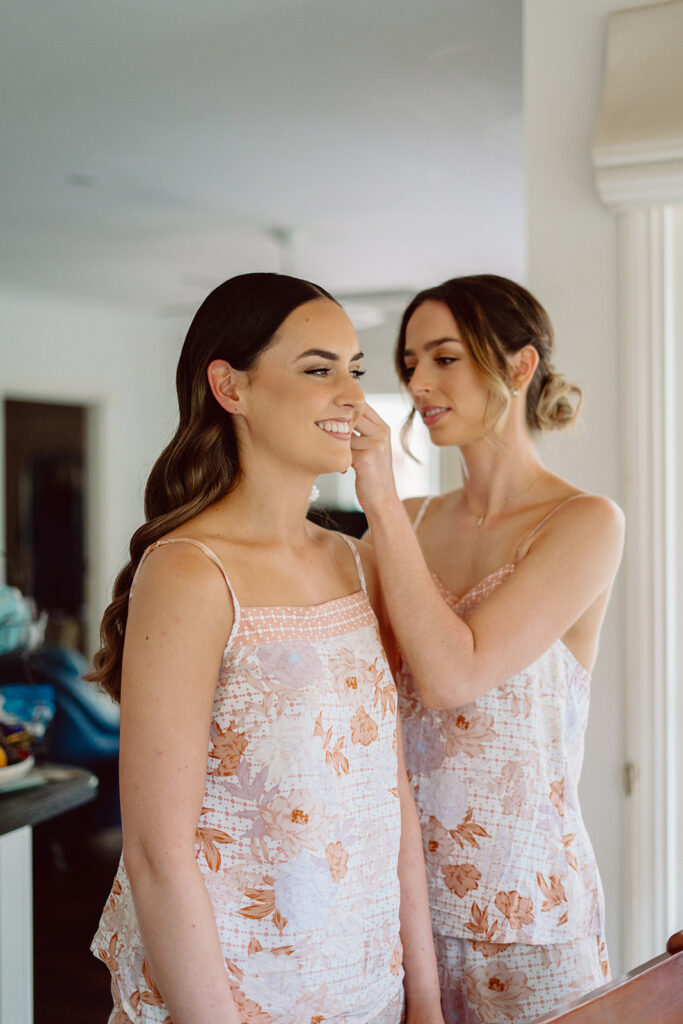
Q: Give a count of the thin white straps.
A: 4